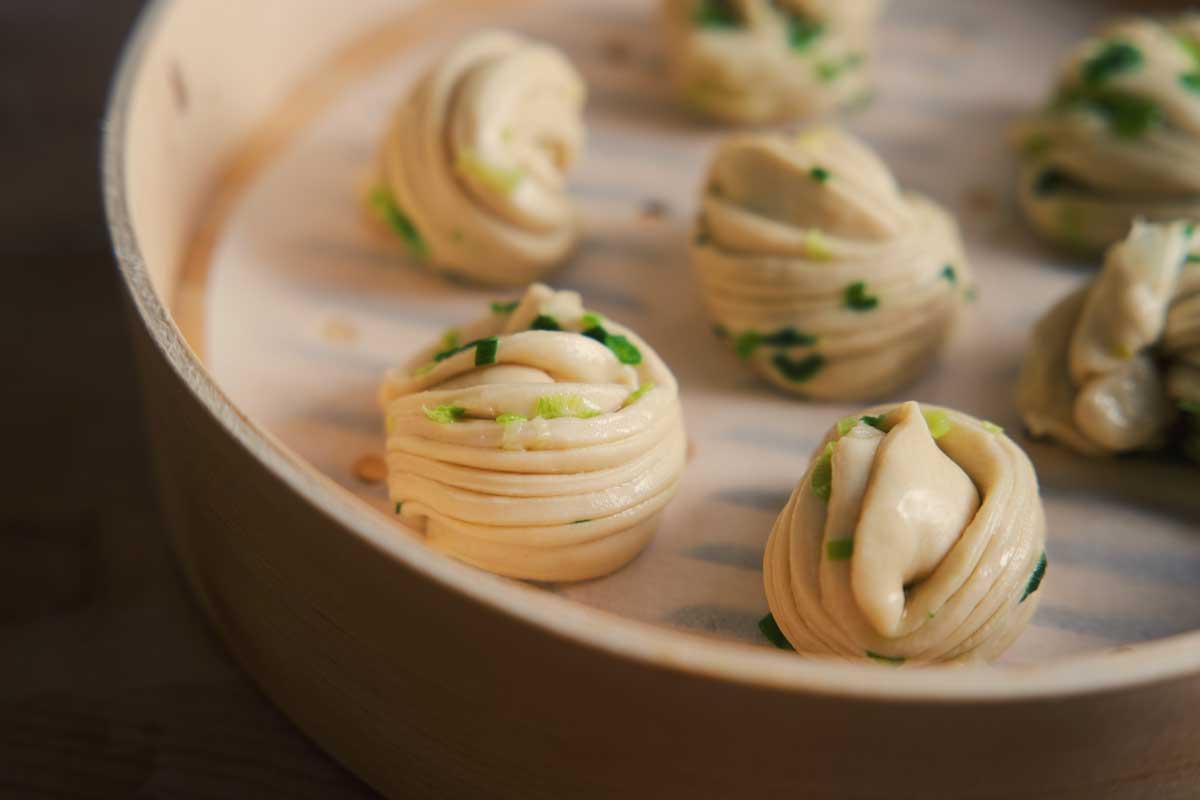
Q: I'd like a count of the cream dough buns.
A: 7